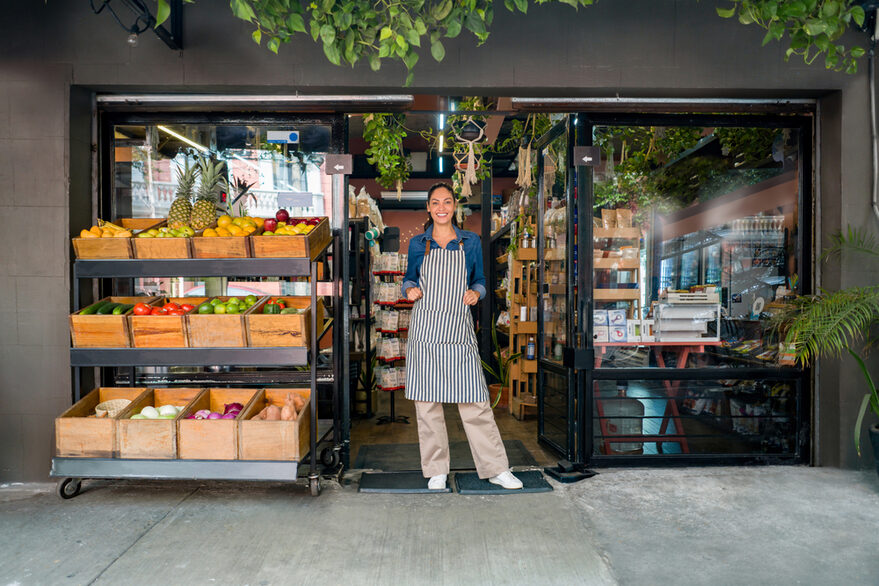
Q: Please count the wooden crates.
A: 12